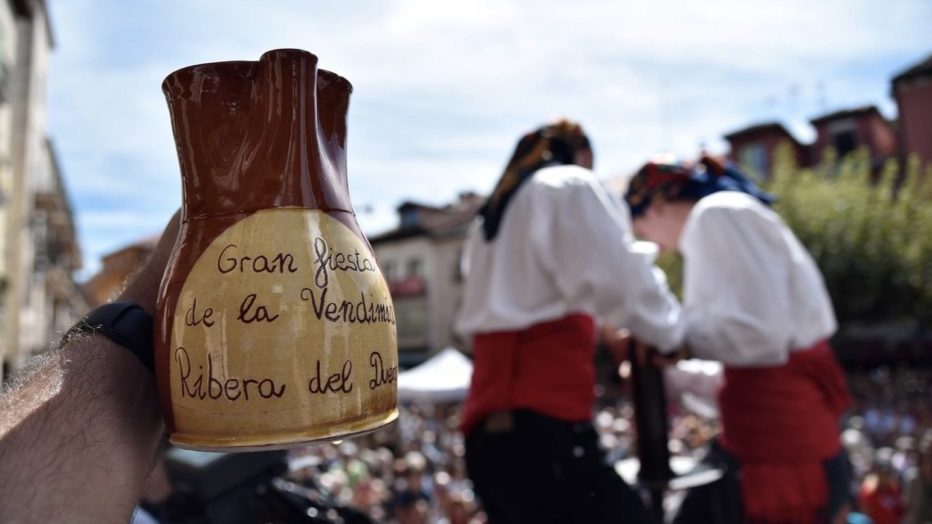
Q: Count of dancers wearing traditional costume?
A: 2